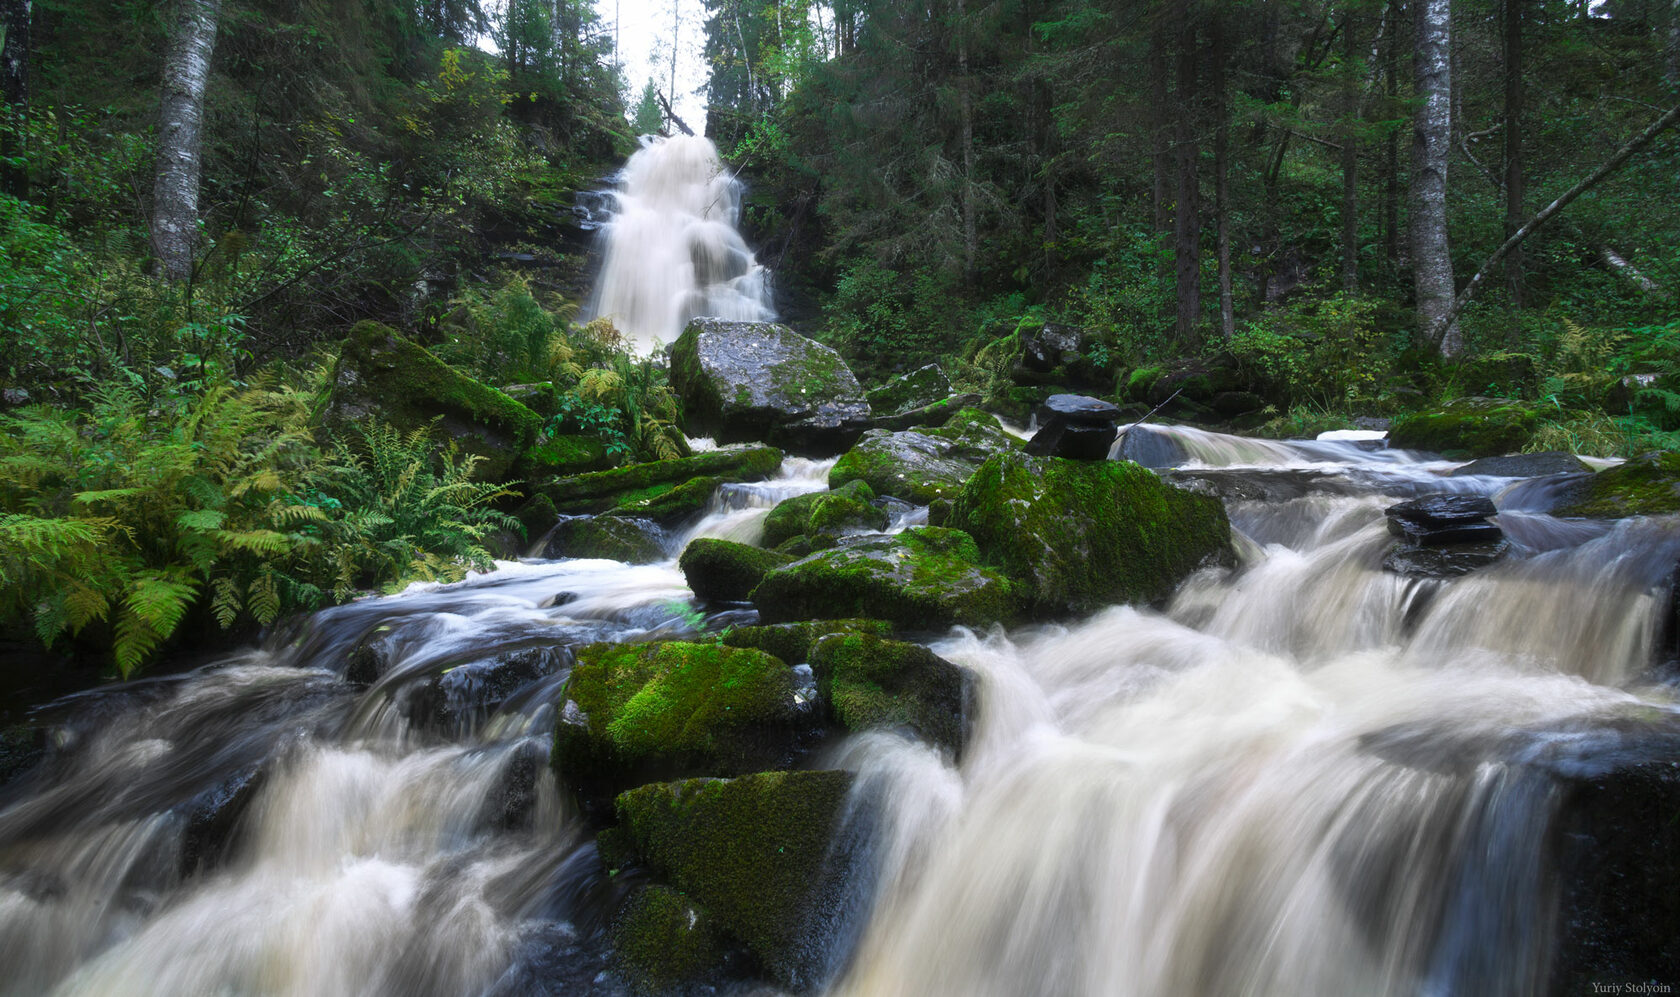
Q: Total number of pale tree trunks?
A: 2